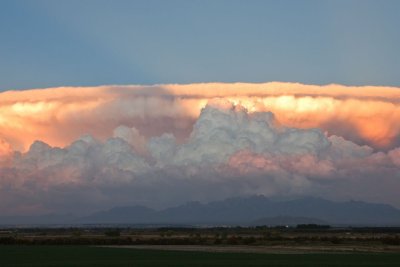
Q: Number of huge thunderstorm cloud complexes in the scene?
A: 1